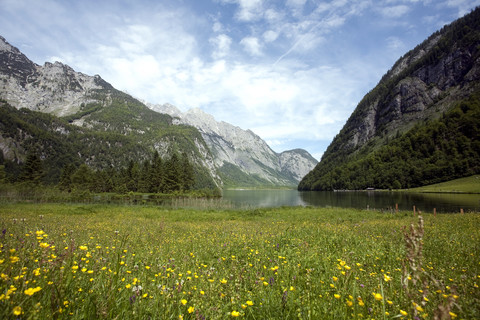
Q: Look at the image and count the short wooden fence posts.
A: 4